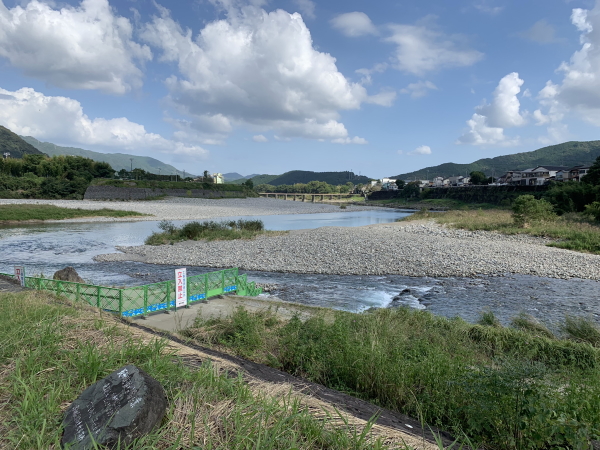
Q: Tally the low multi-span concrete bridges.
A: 1